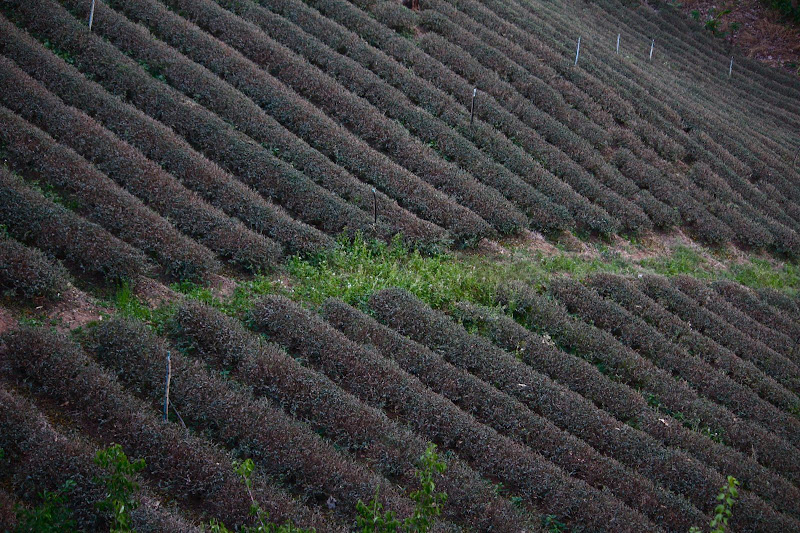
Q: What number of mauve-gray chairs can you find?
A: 0